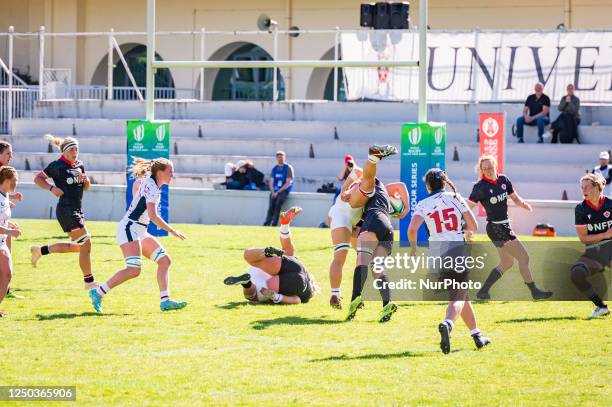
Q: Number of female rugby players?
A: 11